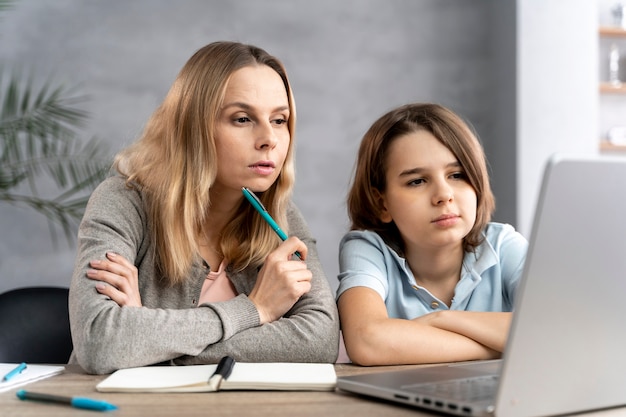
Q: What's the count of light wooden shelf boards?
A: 3